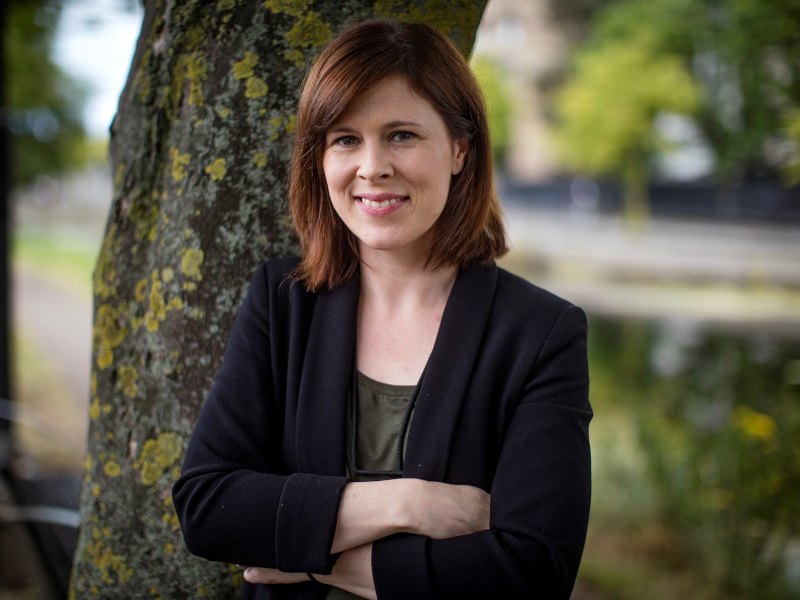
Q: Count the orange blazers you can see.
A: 0